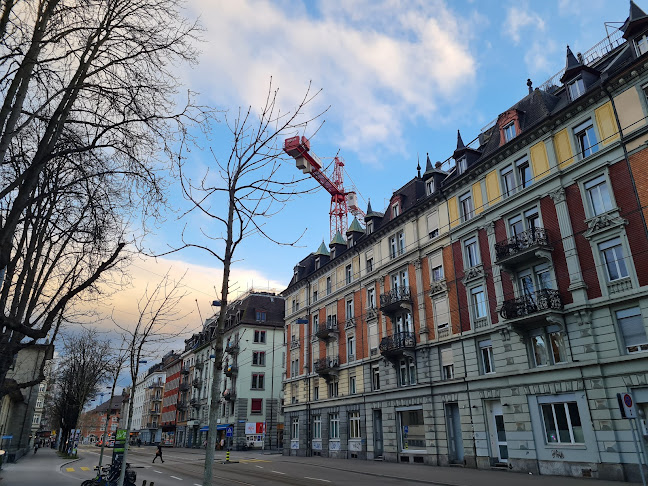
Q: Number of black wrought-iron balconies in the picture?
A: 6